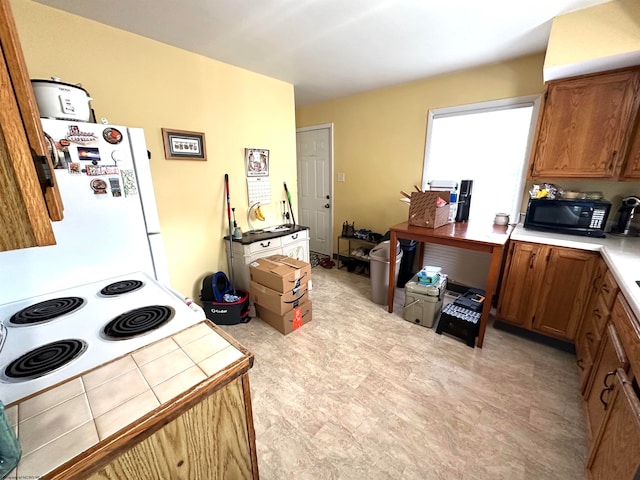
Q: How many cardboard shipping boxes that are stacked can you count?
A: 3